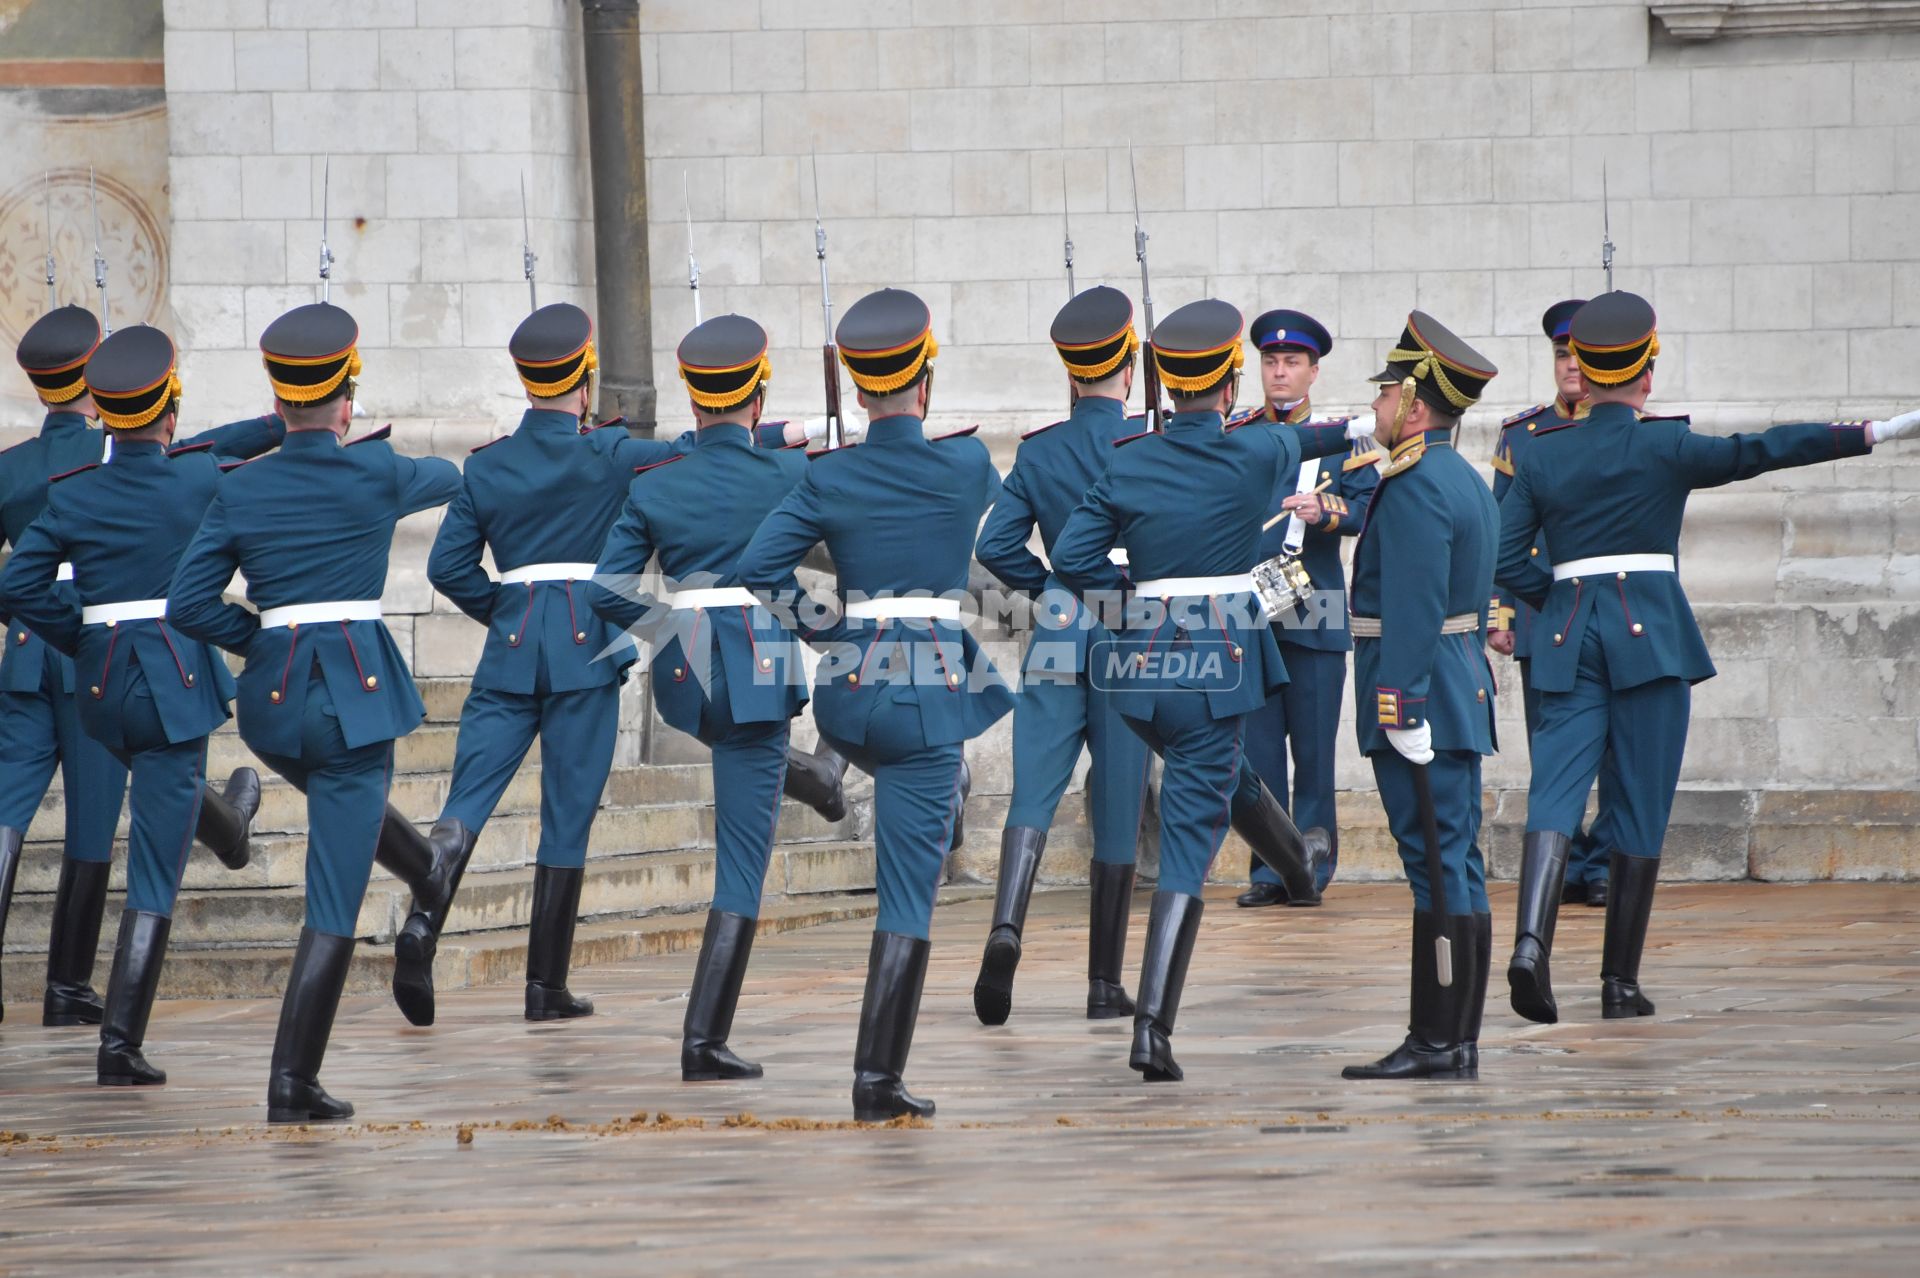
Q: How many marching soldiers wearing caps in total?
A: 9